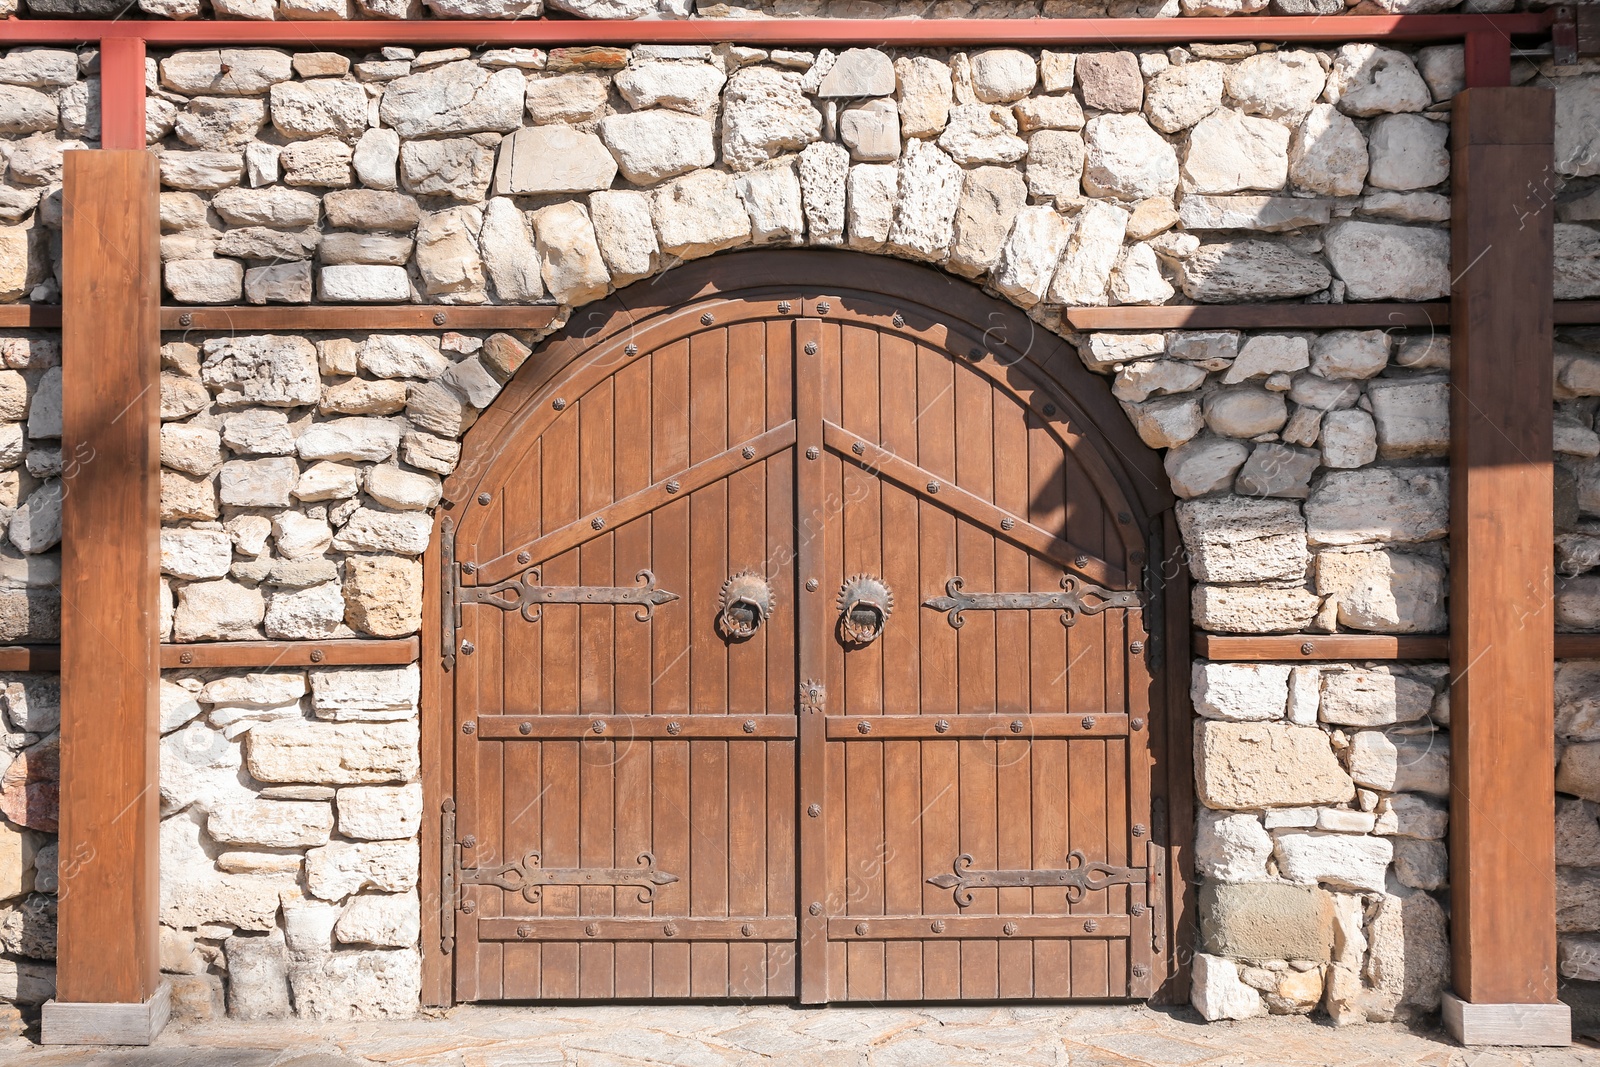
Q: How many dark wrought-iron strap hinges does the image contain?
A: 4